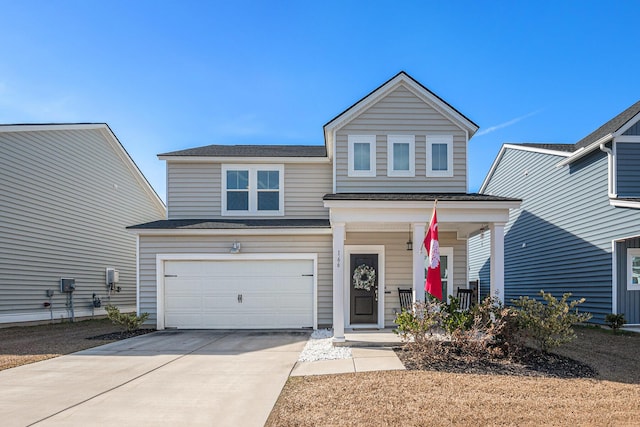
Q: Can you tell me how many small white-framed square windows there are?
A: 3